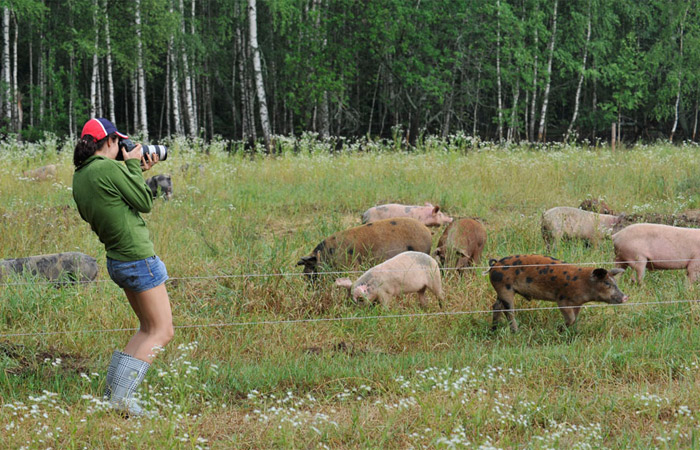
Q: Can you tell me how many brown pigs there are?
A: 3